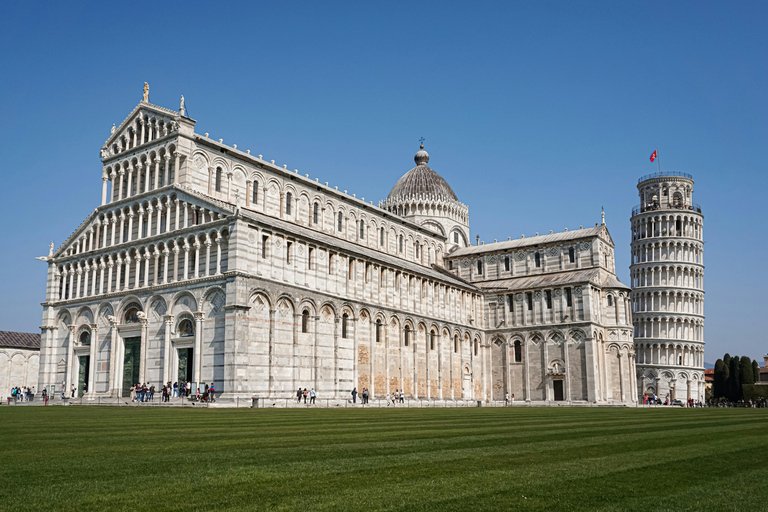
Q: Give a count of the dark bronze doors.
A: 3